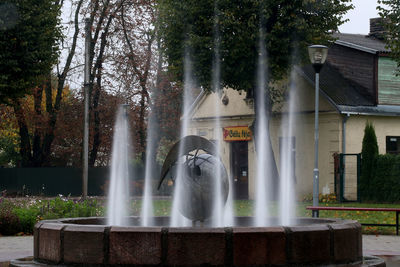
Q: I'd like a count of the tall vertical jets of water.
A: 6